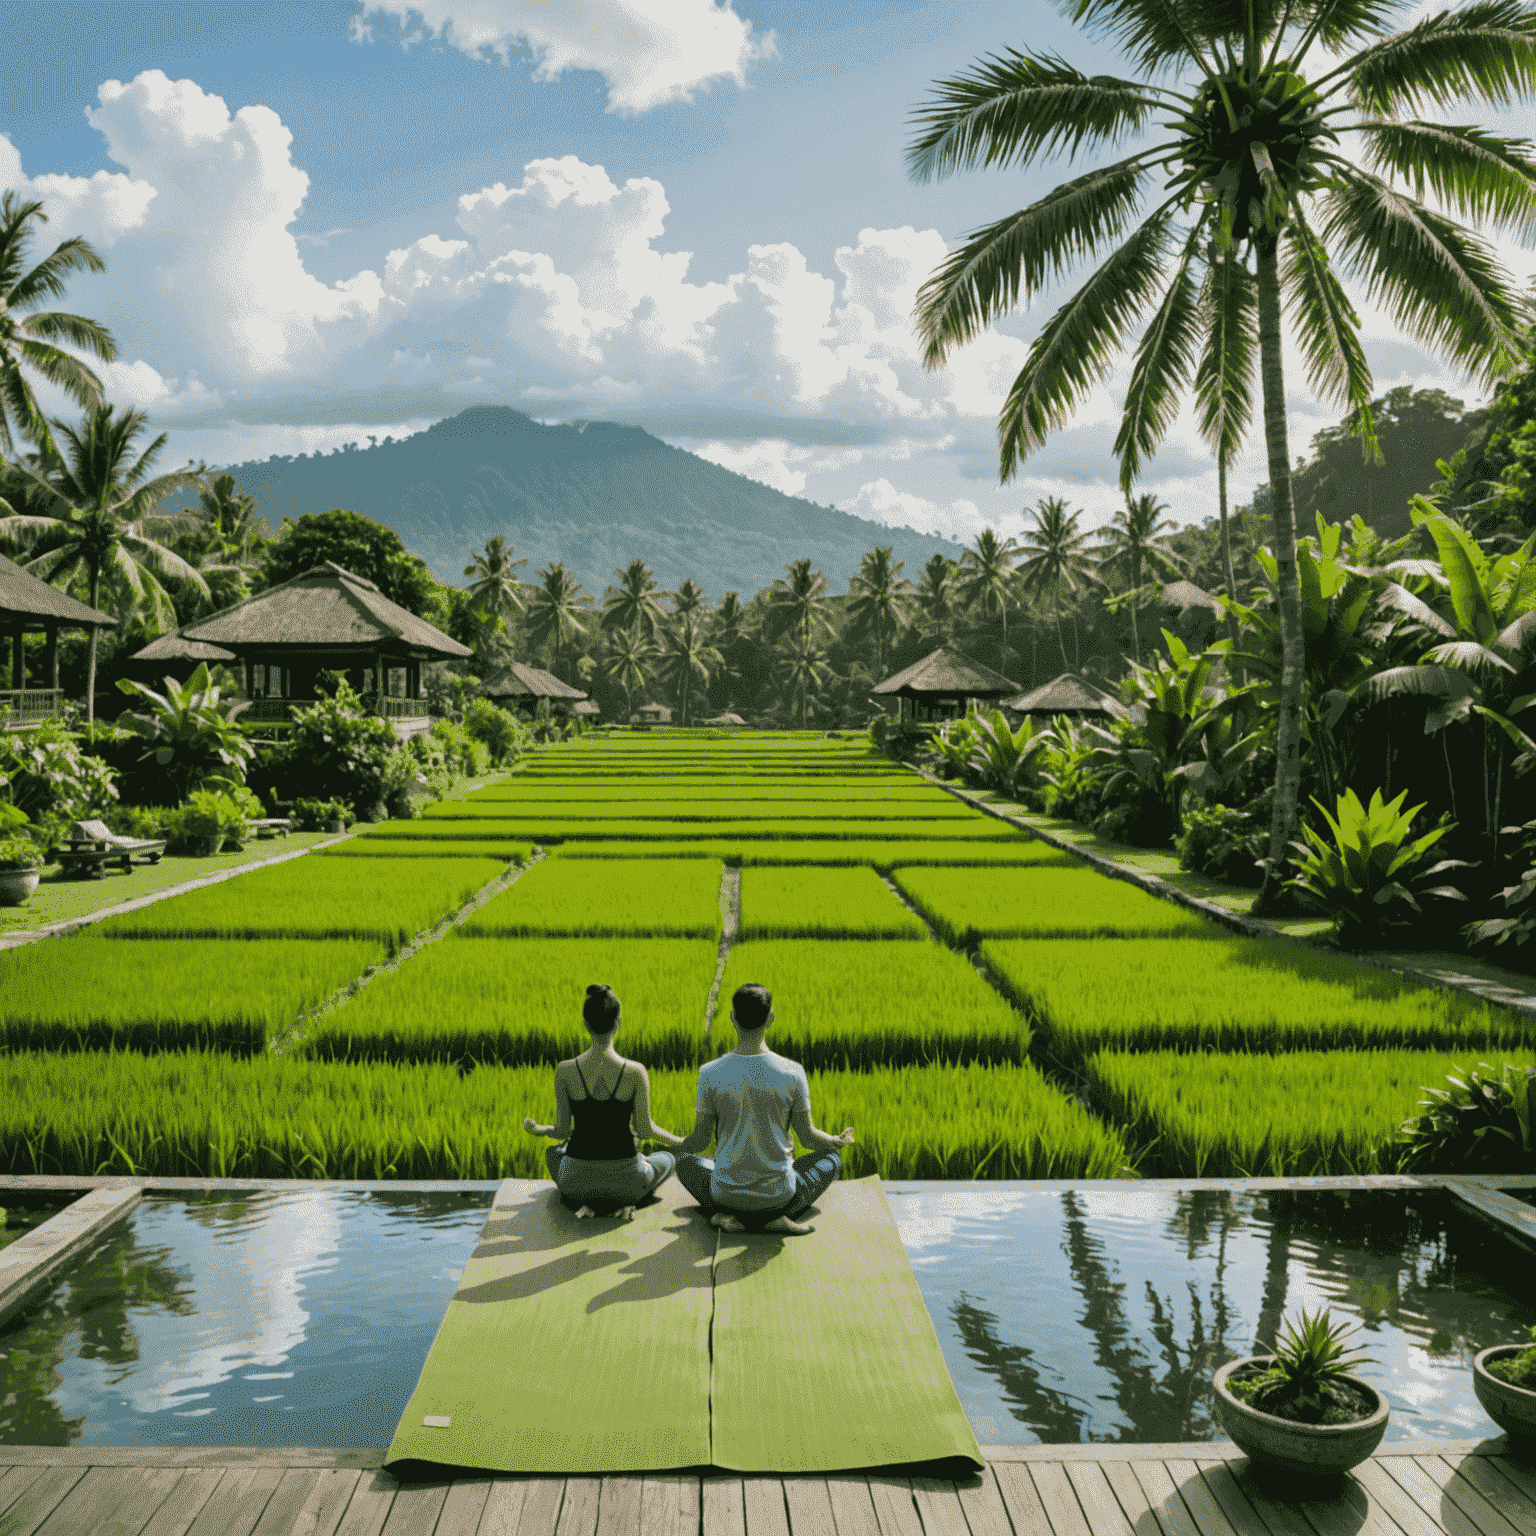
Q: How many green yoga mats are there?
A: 2